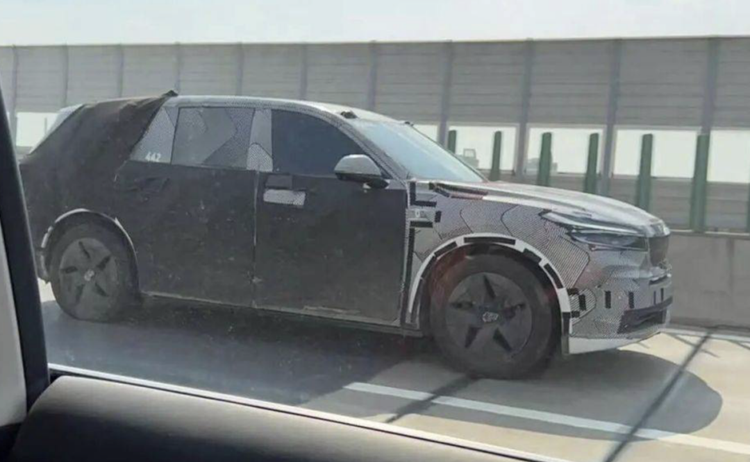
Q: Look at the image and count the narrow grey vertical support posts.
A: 11